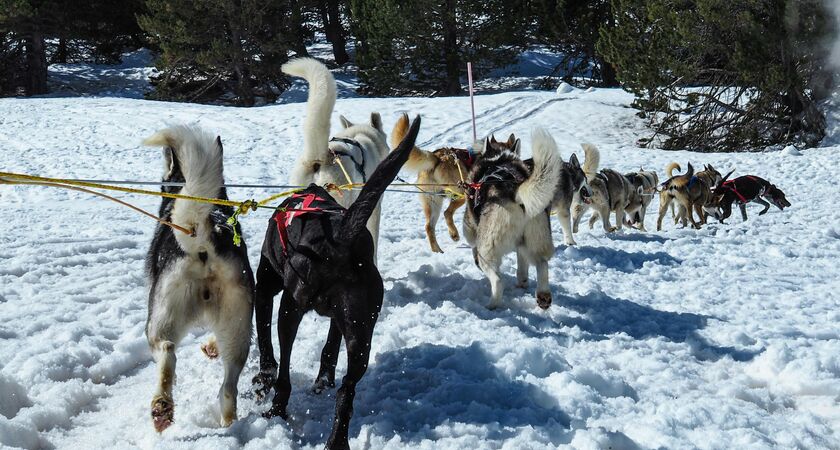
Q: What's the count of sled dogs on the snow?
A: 11